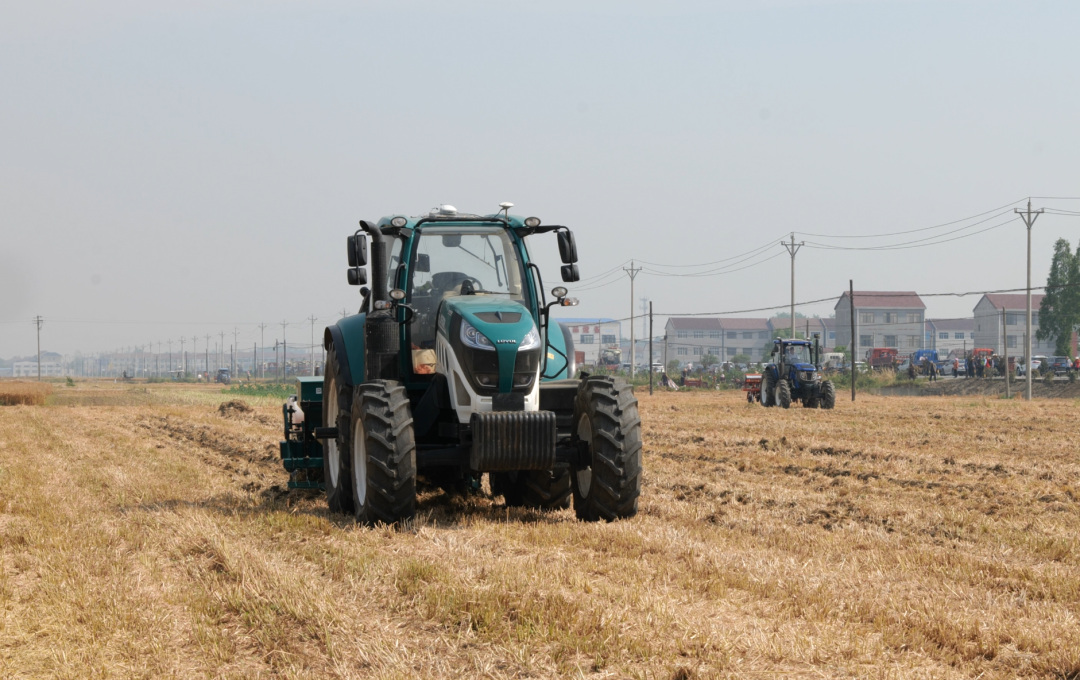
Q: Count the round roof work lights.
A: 2